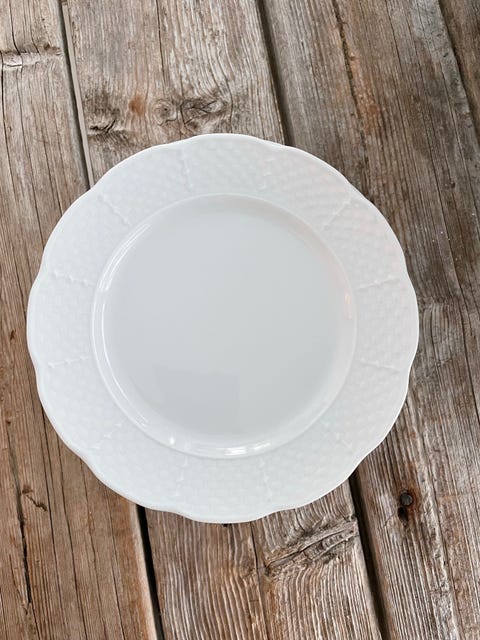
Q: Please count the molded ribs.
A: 12